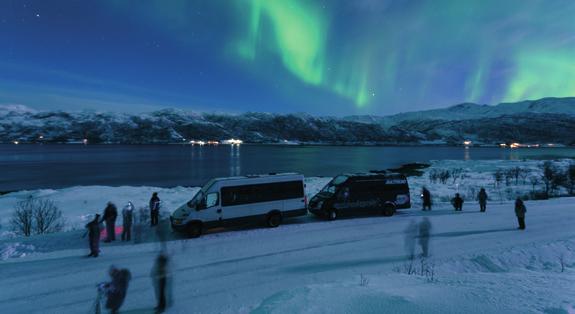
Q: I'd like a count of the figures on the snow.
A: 12